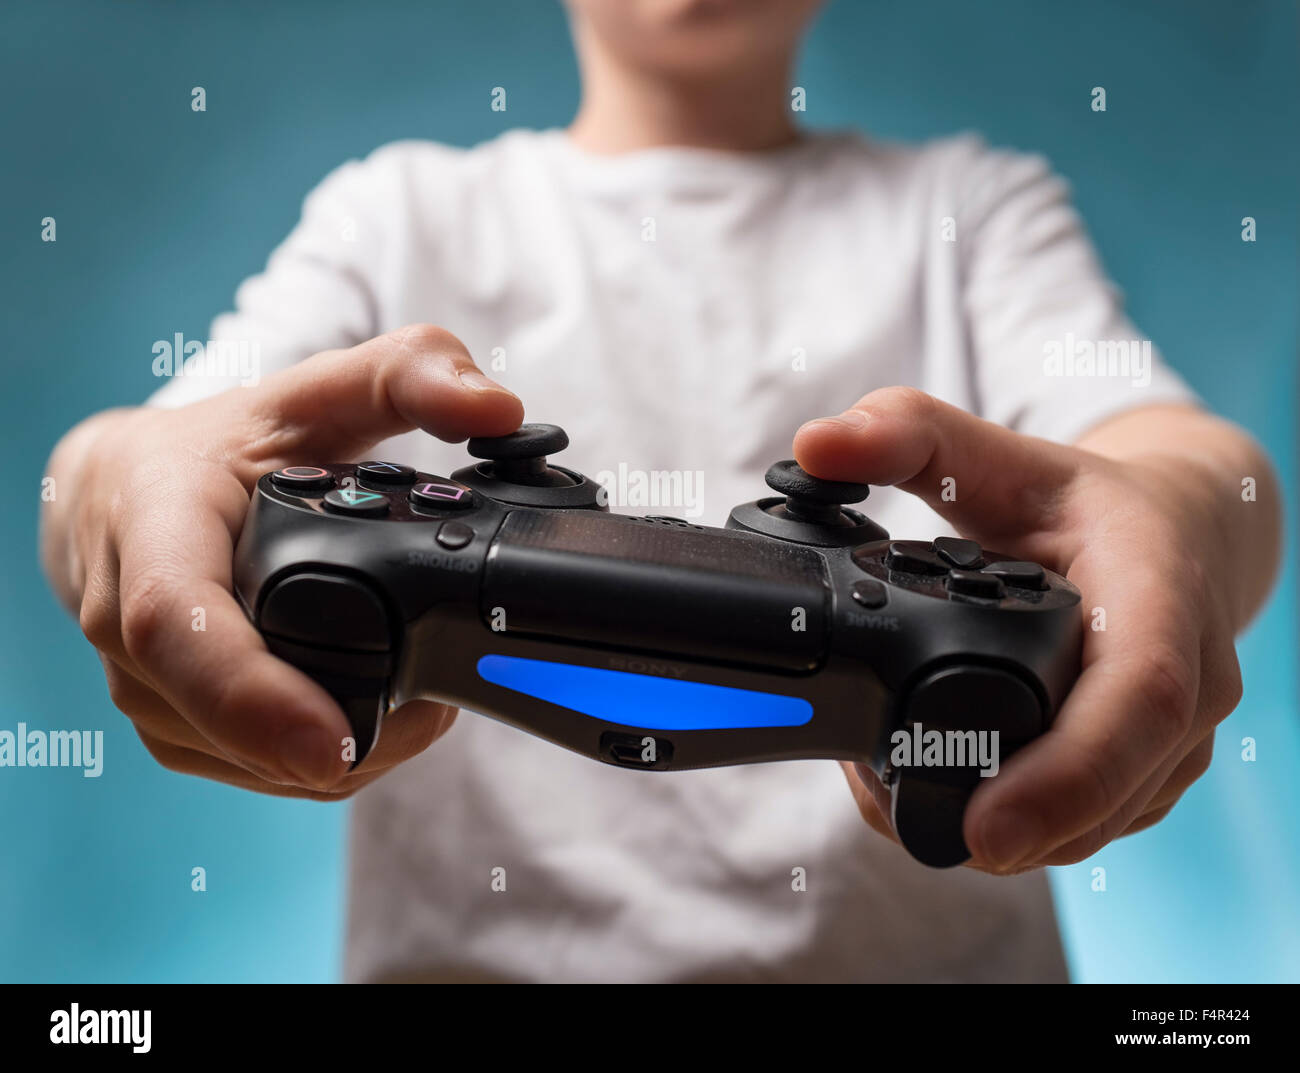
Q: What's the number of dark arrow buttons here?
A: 4